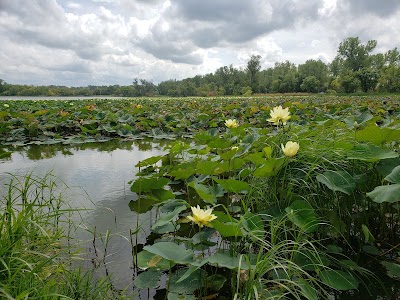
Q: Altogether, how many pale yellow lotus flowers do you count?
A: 4